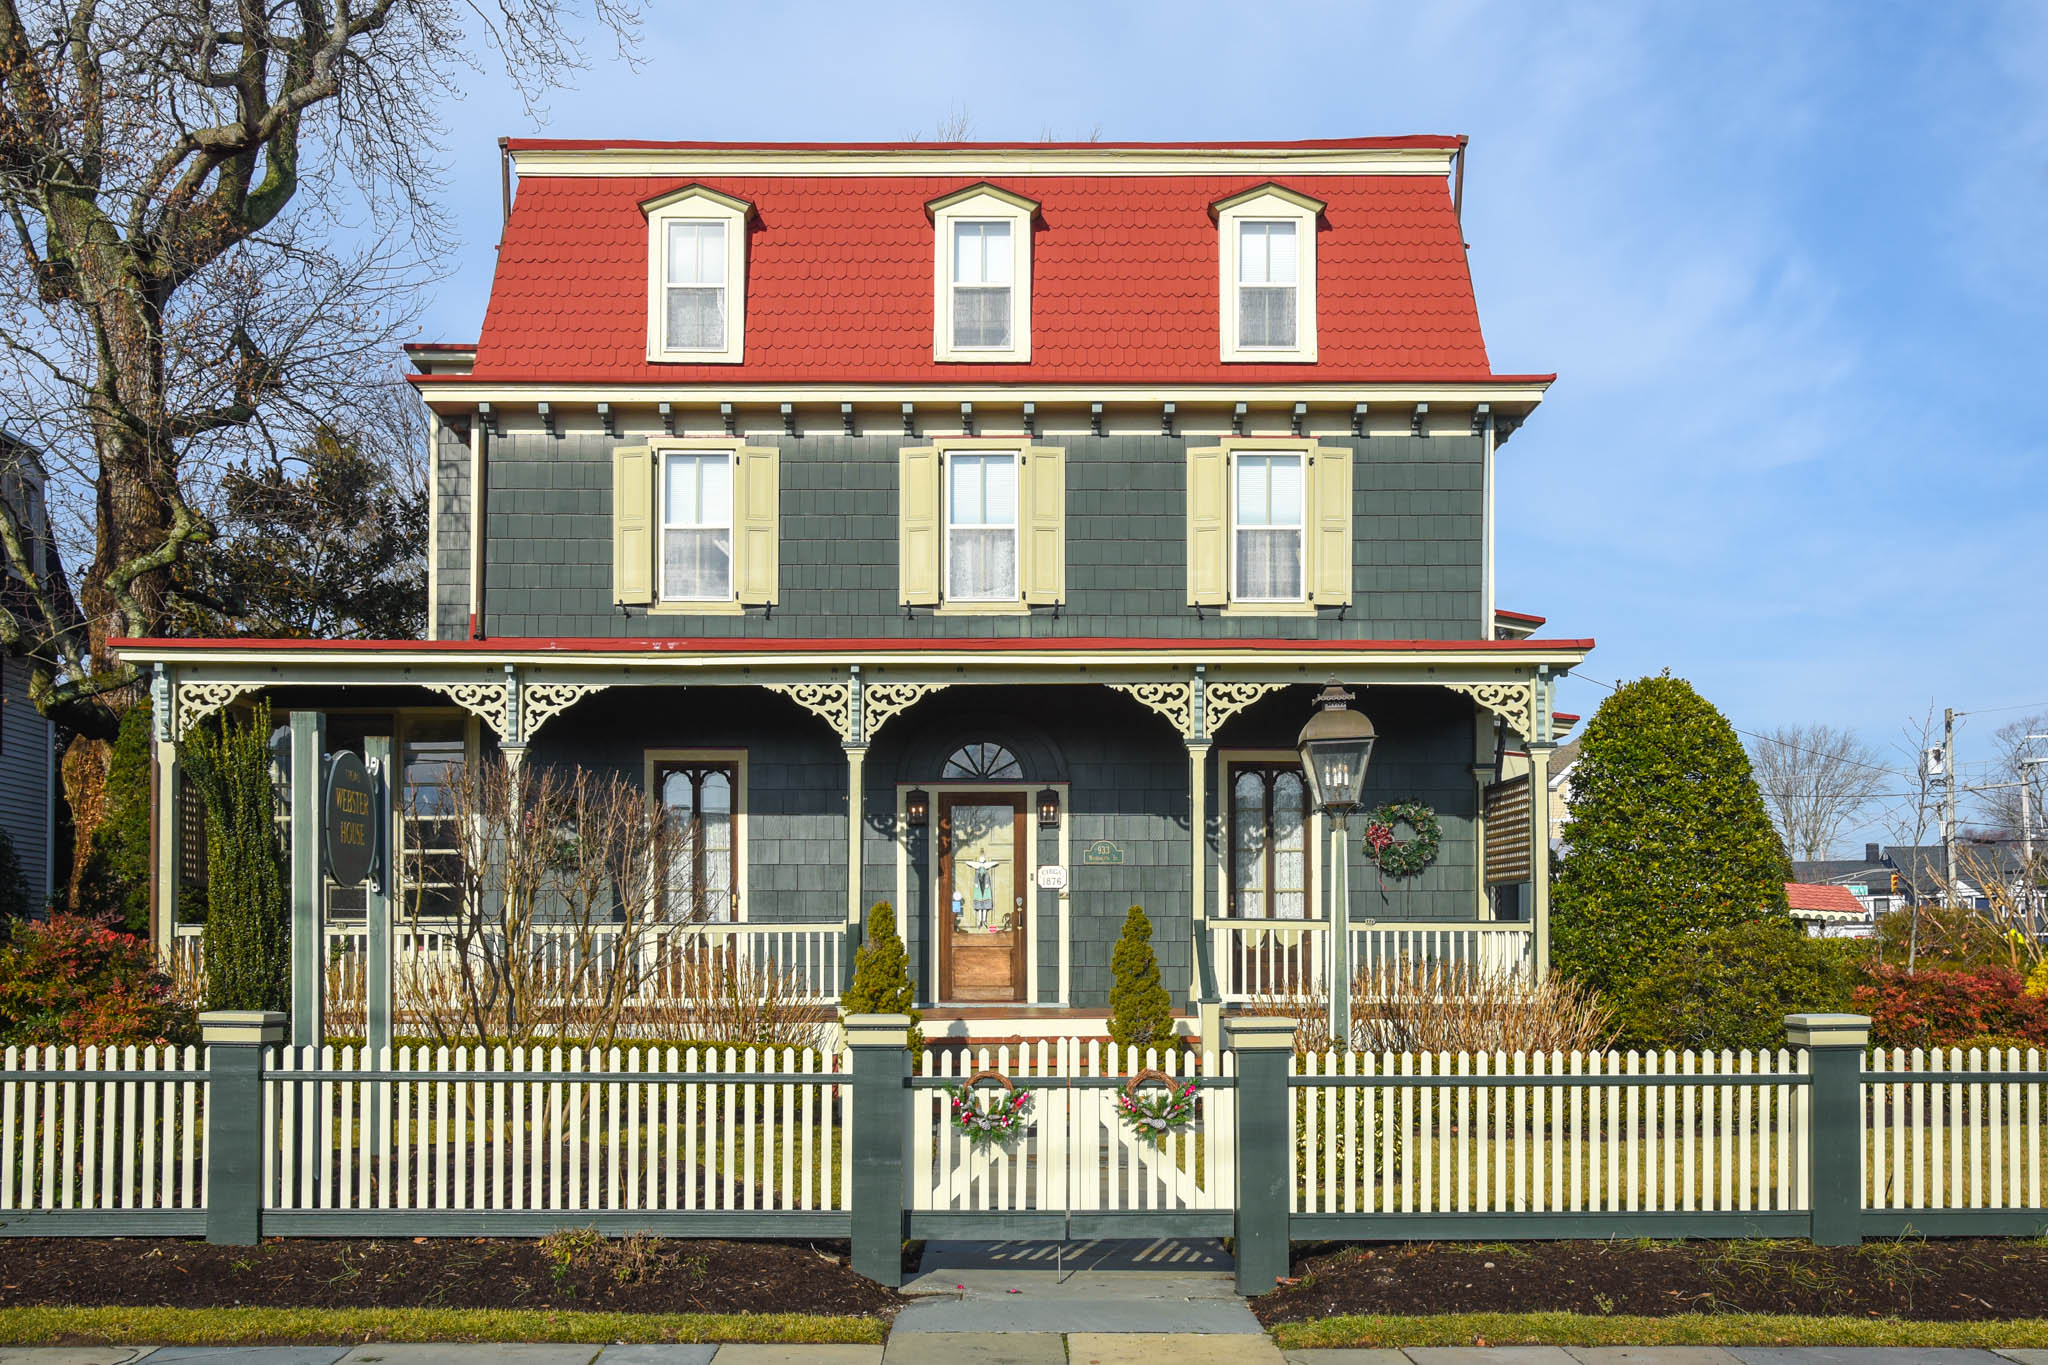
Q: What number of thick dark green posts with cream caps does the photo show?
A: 4